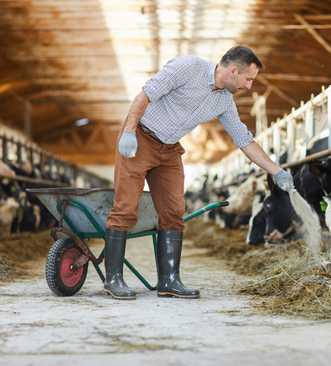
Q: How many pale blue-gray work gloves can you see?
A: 2